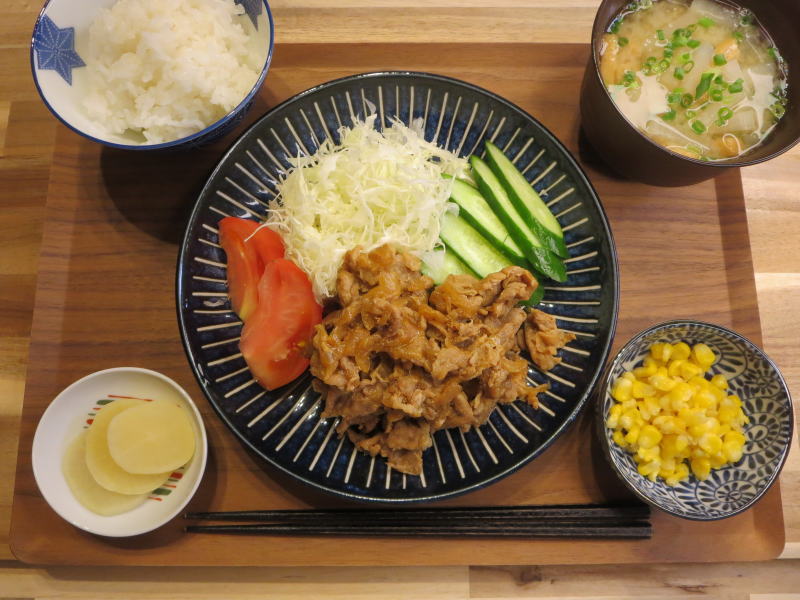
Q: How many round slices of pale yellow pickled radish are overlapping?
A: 3